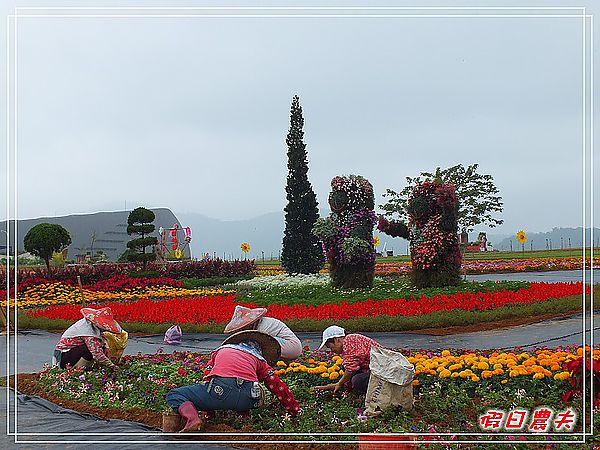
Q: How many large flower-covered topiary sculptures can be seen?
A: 2